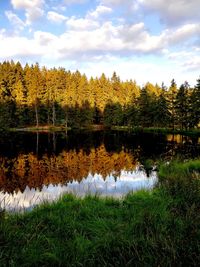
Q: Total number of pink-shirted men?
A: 0